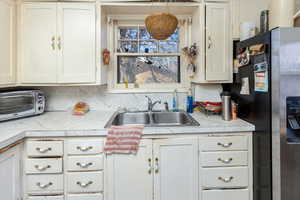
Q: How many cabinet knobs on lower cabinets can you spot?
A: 11